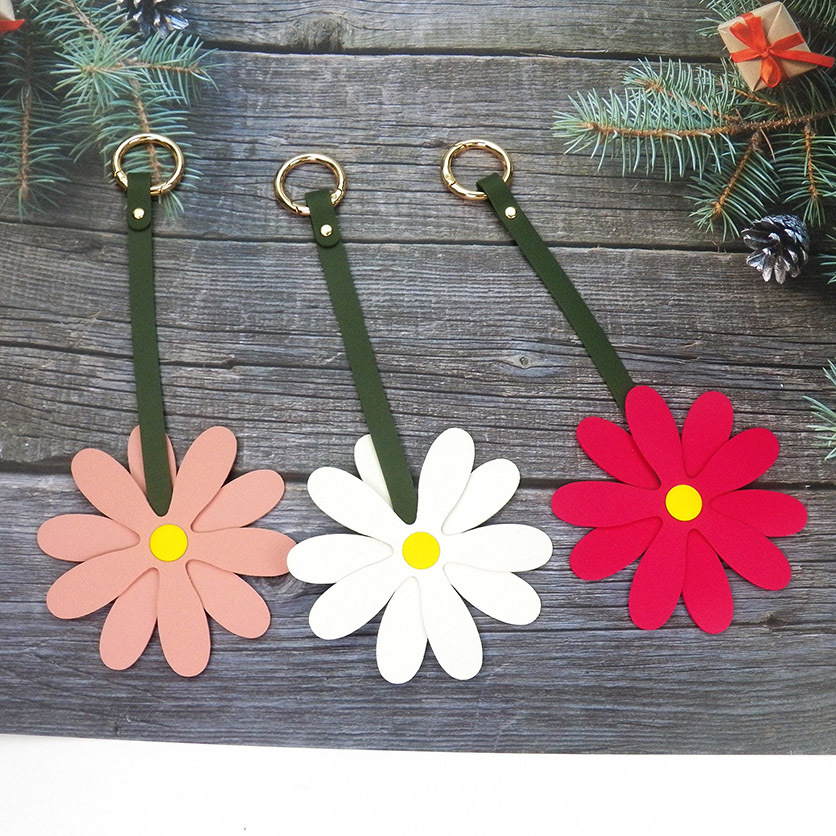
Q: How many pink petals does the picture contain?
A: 10